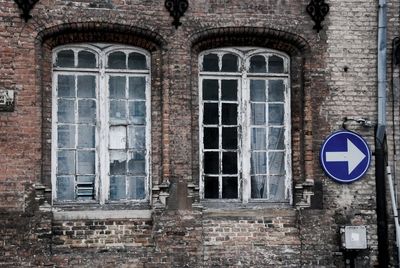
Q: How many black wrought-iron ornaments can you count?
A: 3